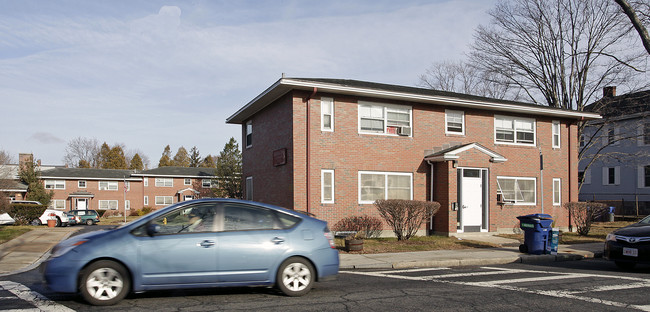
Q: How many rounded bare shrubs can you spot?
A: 3